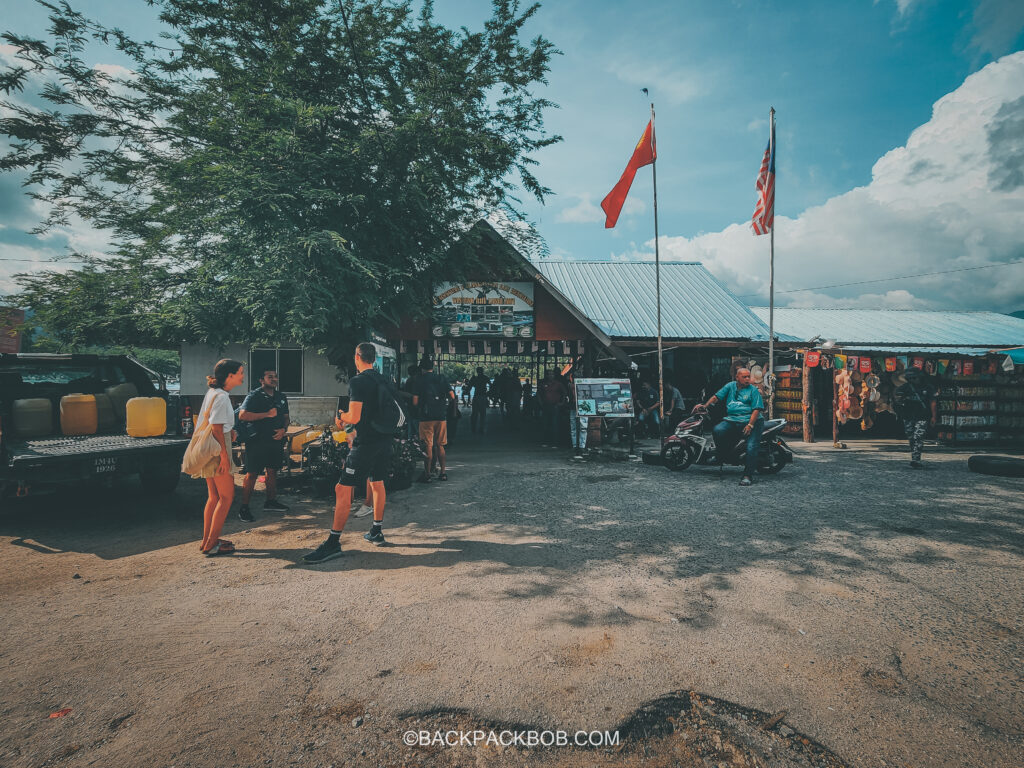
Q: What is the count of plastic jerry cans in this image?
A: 5